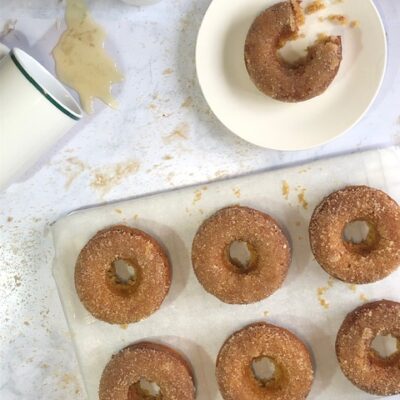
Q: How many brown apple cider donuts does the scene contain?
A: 7